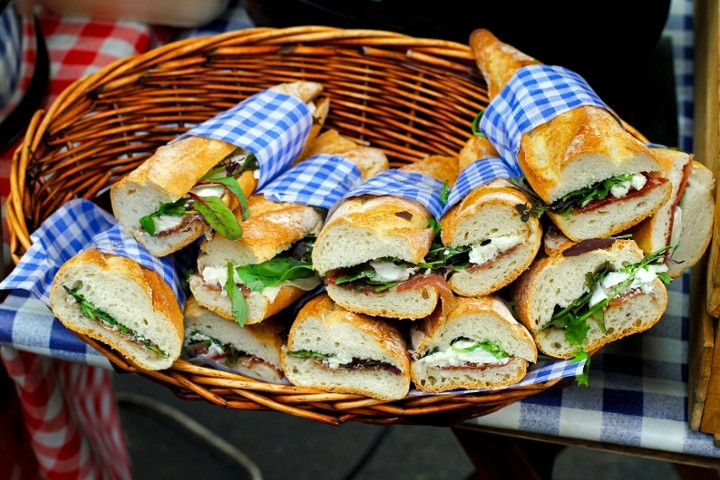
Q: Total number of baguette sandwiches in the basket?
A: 11